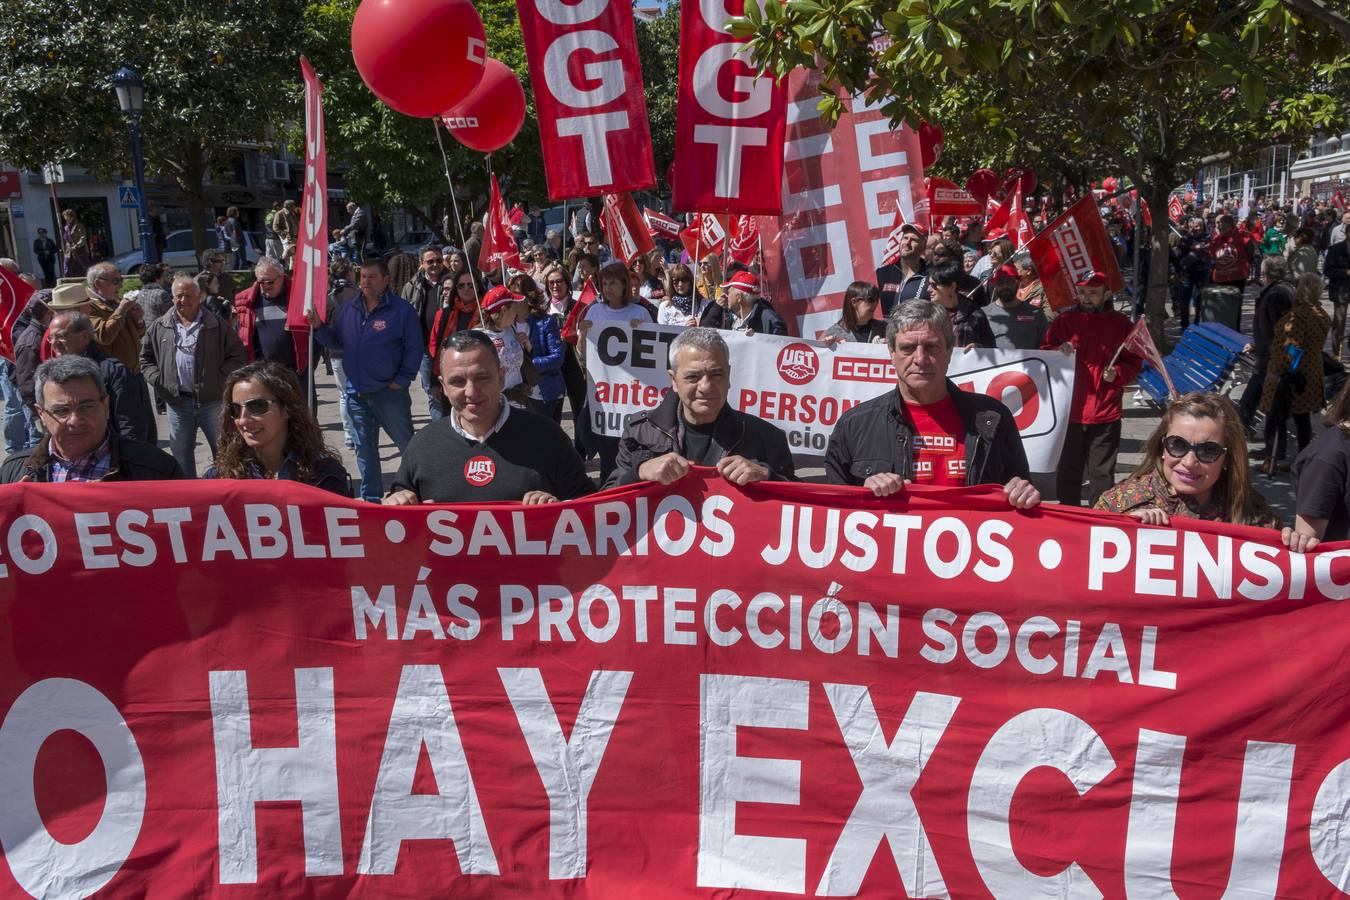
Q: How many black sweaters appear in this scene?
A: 1